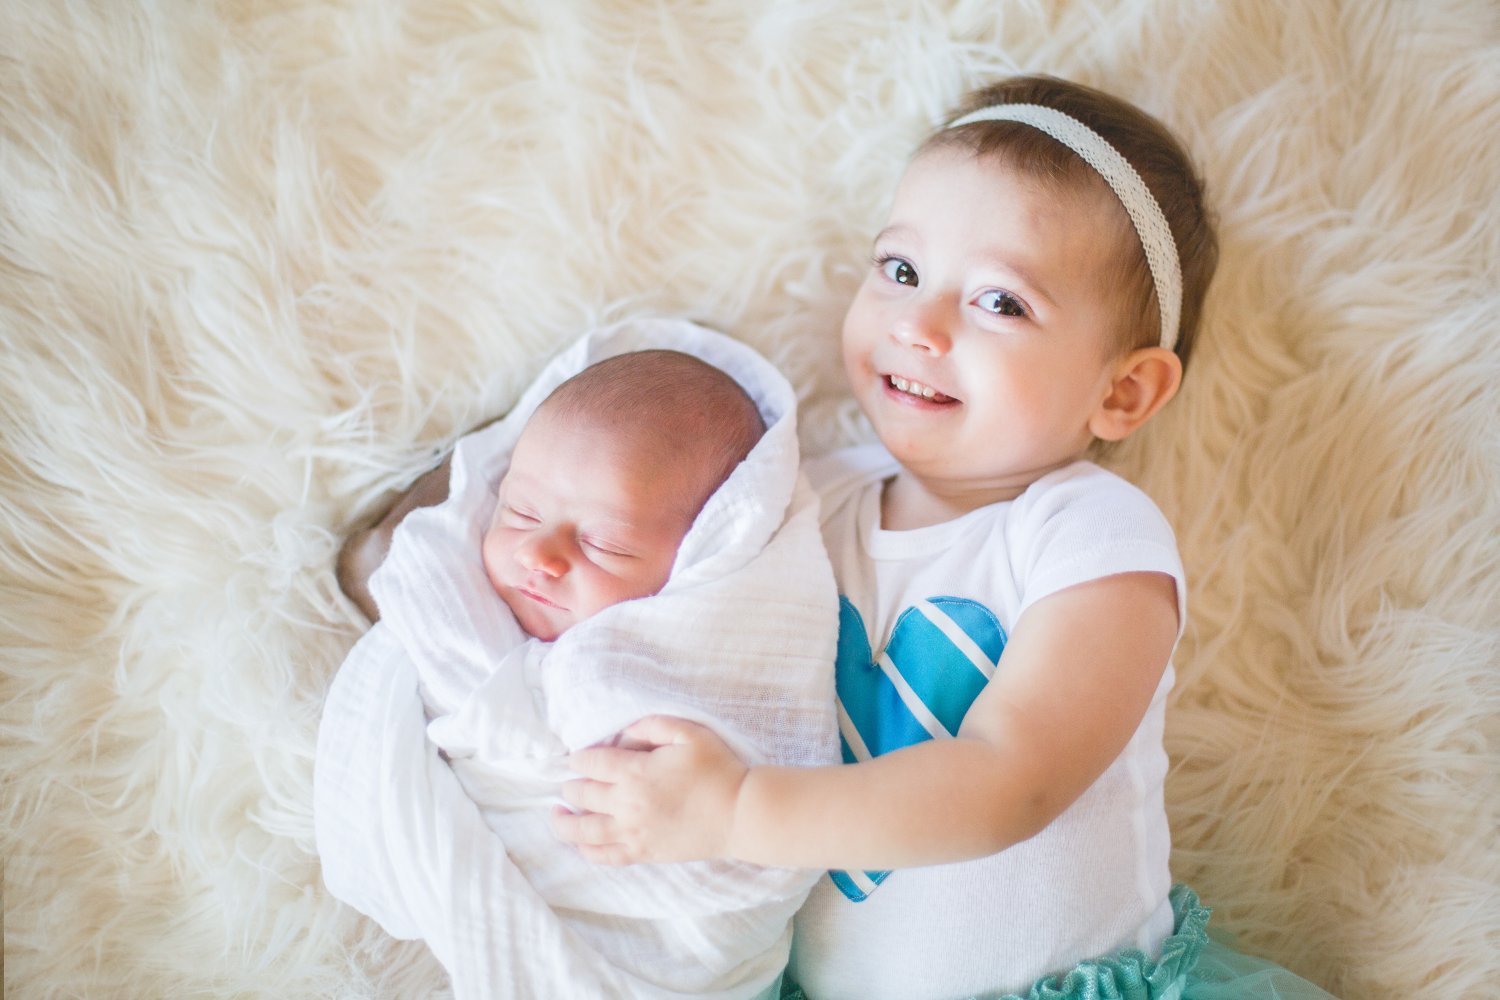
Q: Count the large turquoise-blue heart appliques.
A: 1